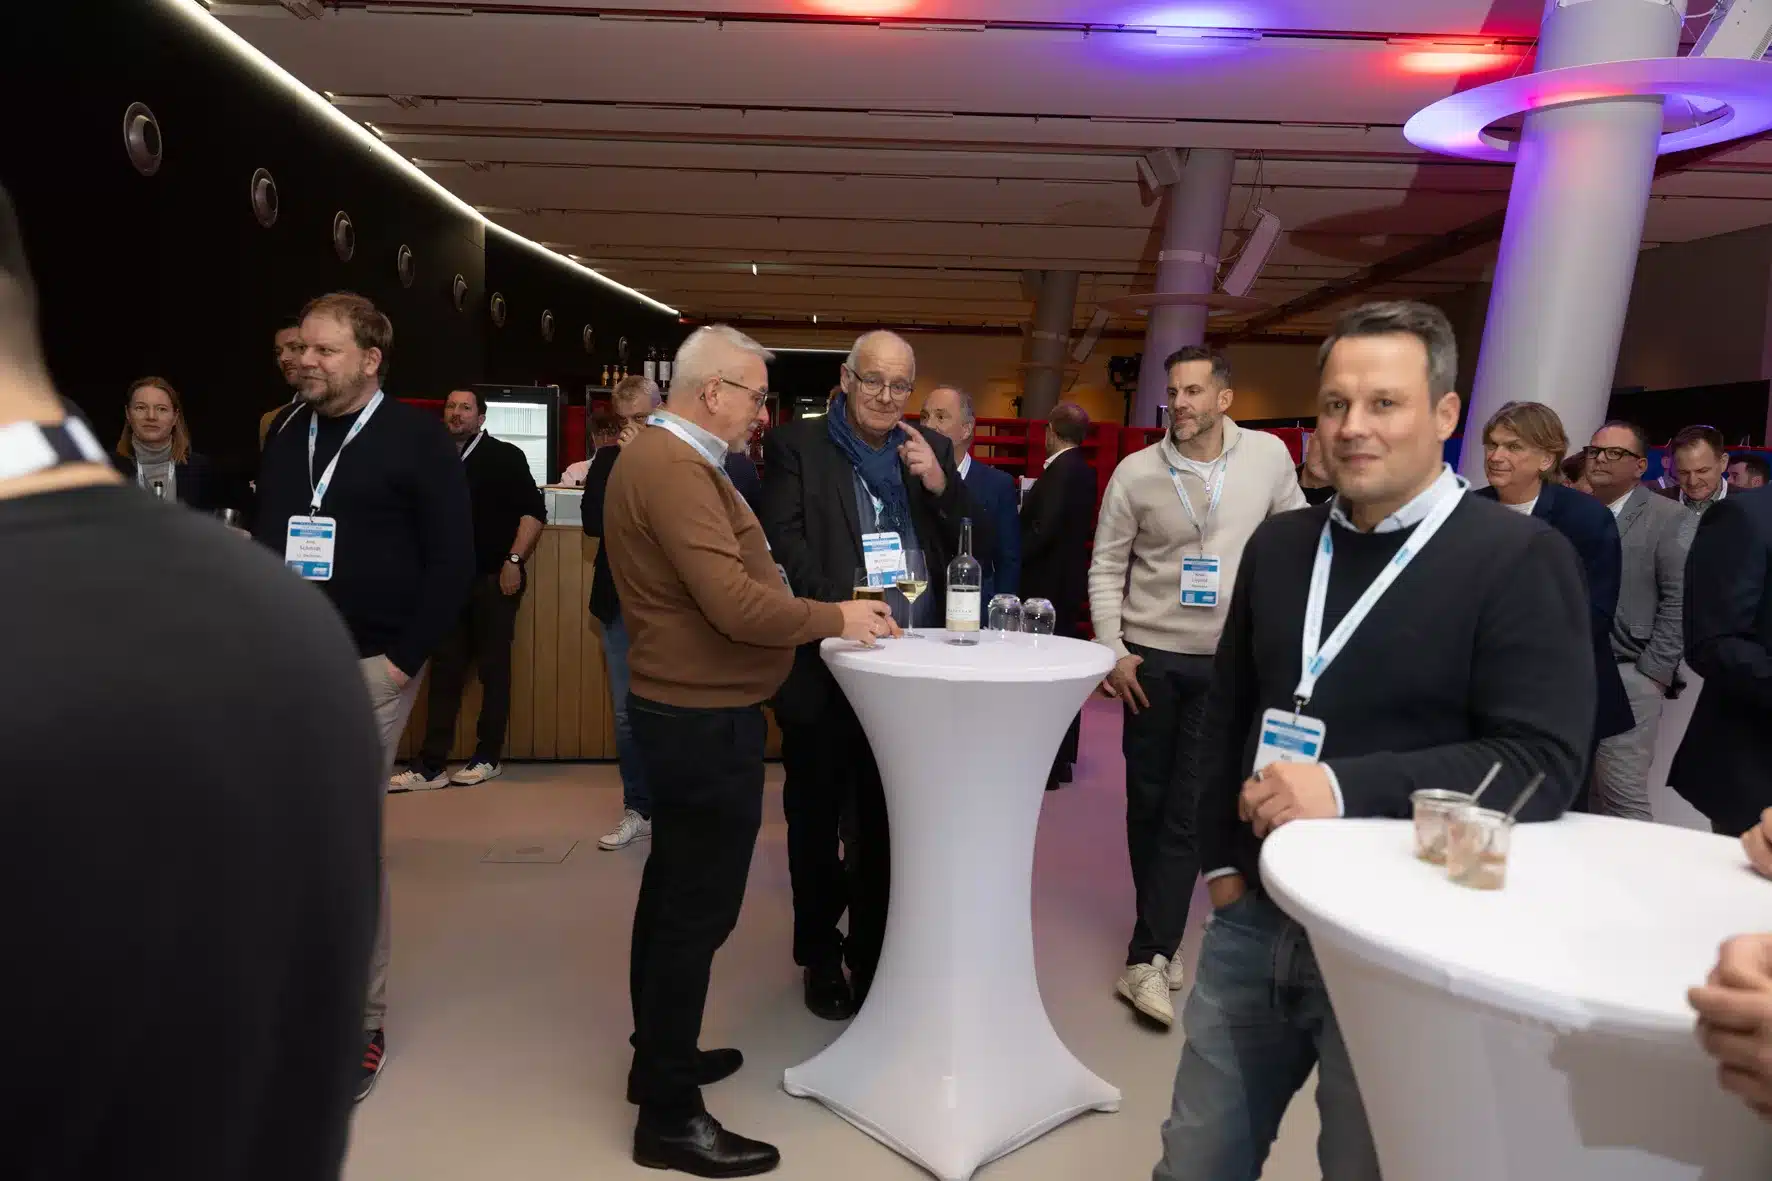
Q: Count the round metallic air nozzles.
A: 9